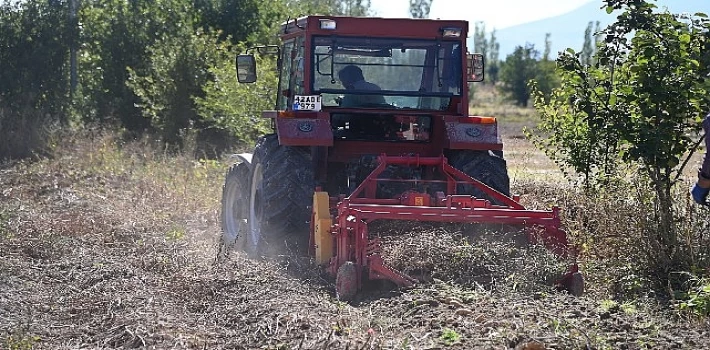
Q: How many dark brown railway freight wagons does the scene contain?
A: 0